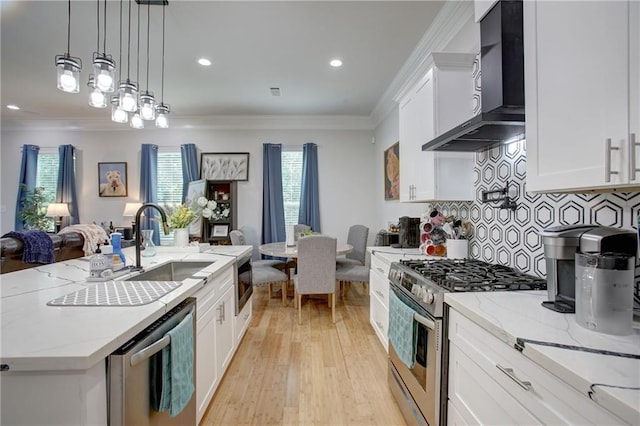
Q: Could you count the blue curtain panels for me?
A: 6